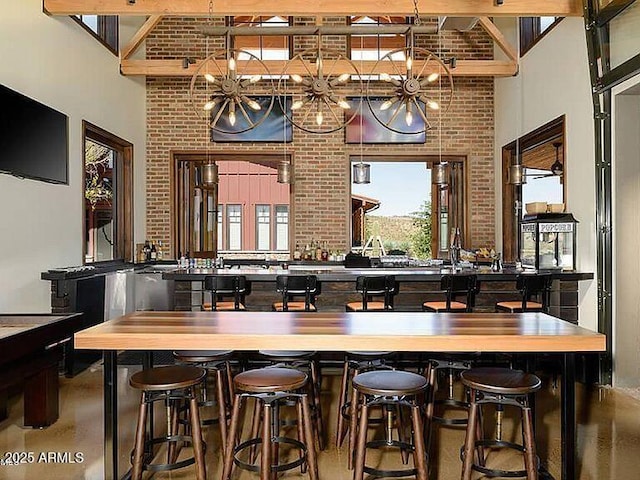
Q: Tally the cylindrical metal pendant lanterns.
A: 5